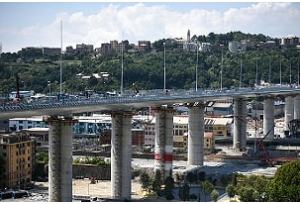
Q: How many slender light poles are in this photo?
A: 11